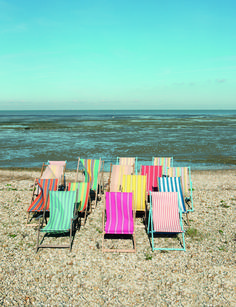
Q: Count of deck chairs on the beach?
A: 14